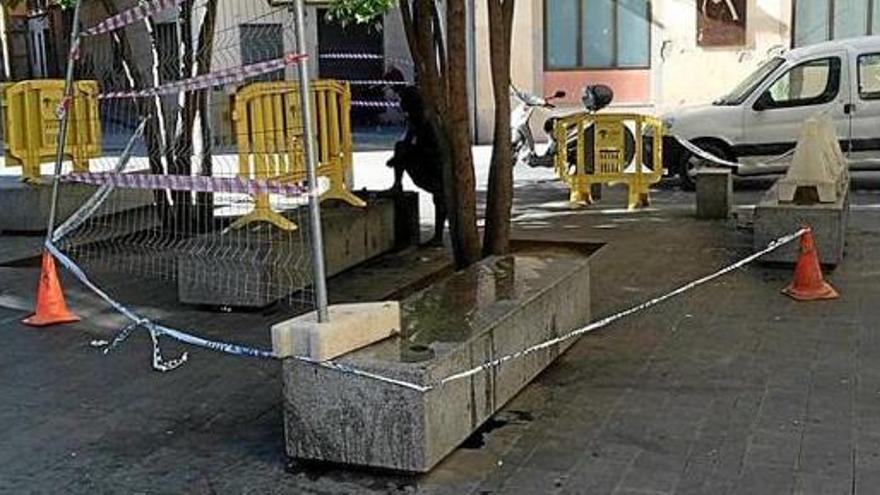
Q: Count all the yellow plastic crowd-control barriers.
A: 3